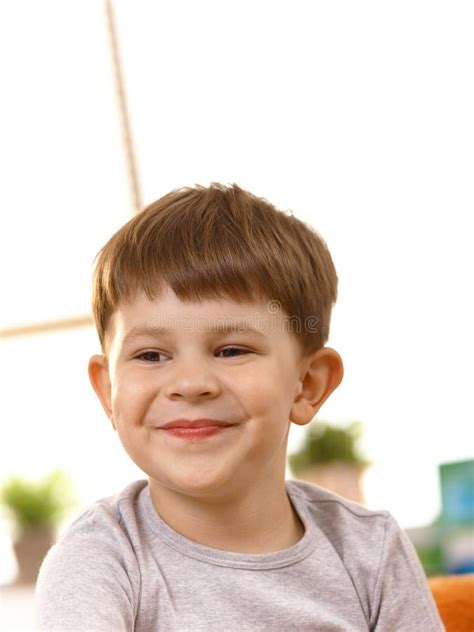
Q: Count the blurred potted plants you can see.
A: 2